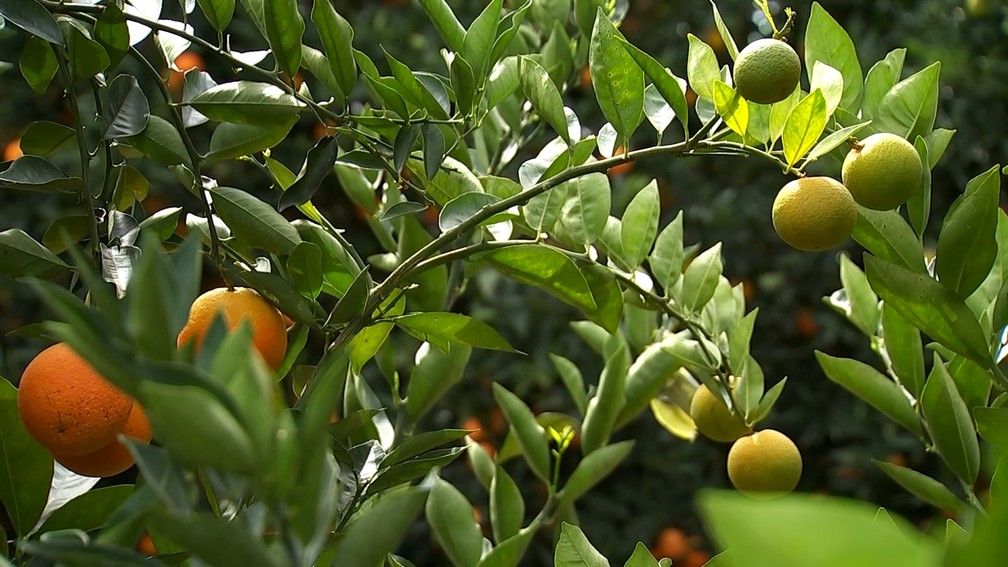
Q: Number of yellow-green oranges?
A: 5